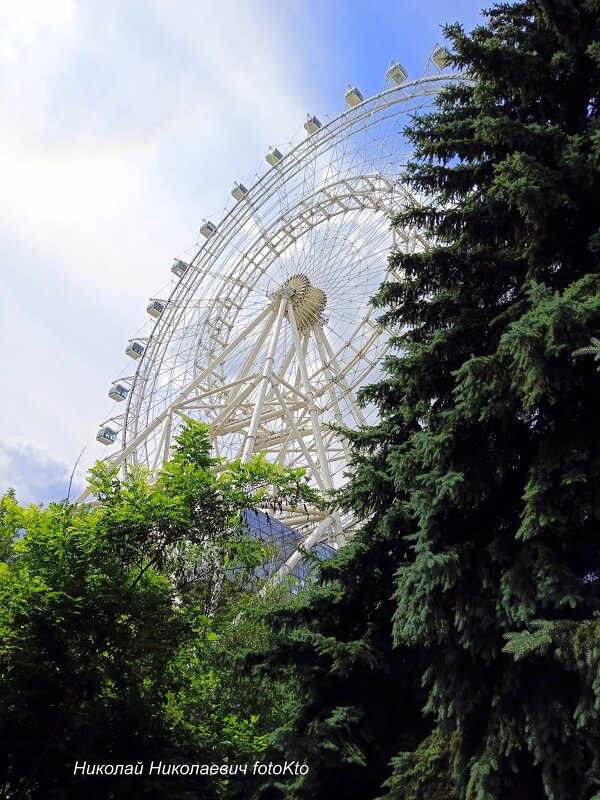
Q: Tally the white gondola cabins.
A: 12